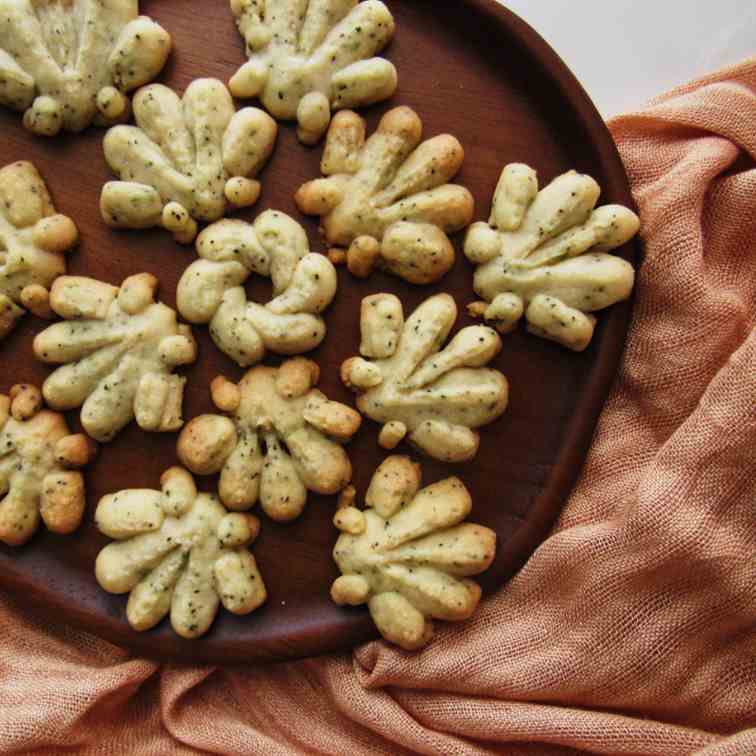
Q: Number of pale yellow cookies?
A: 13